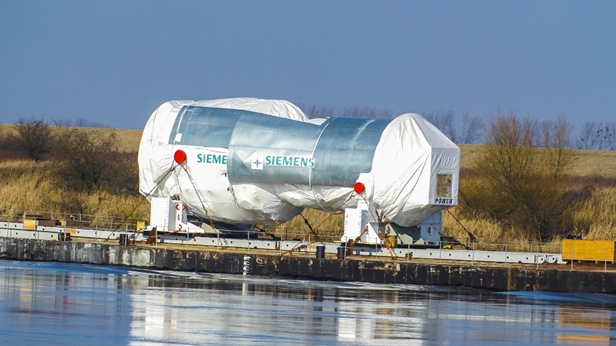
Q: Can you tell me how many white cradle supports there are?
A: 2